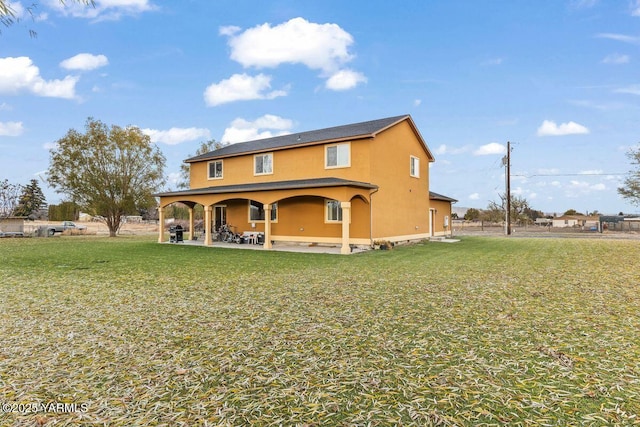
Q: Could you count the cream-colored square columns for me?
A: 5